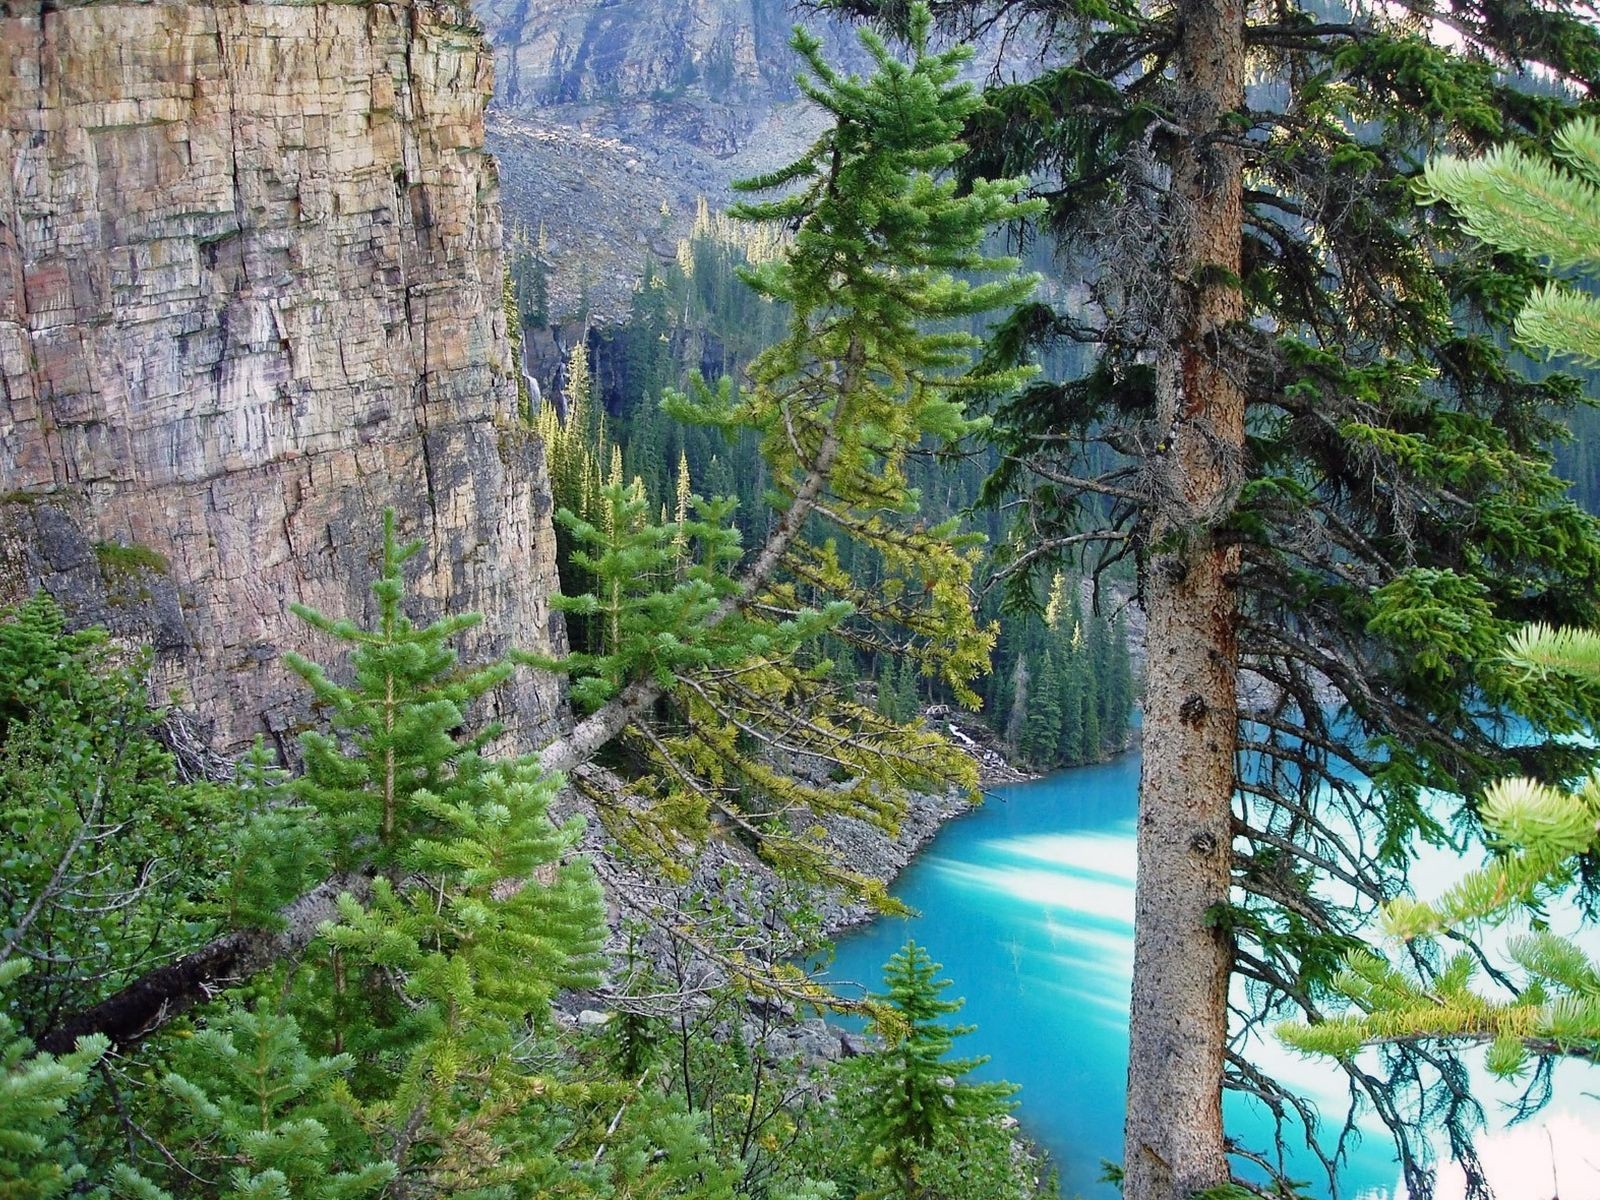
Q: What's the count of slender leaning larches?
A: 1